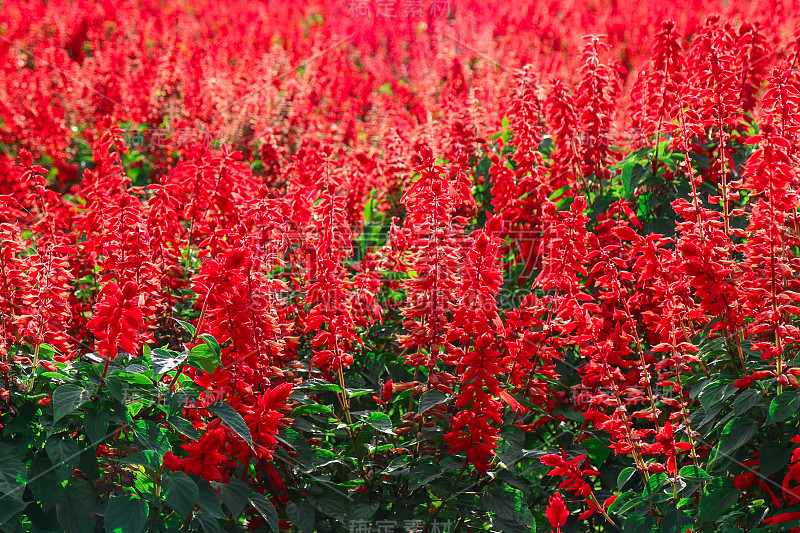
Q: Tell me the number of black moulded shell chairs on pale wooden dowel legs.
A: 0